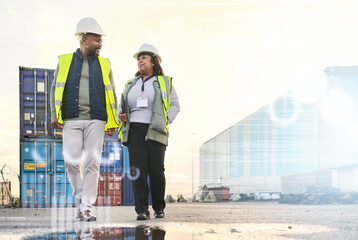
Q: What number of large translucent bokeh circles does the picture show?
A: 4